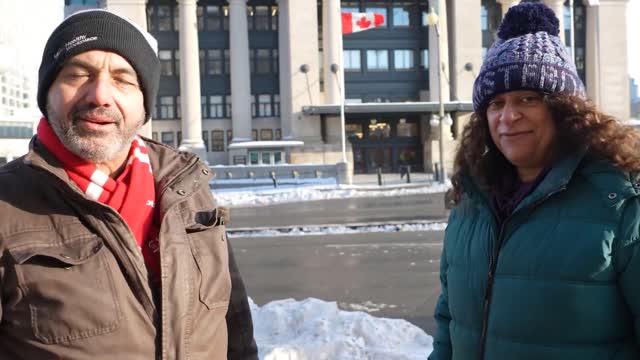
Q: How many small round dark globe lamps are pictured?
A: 3